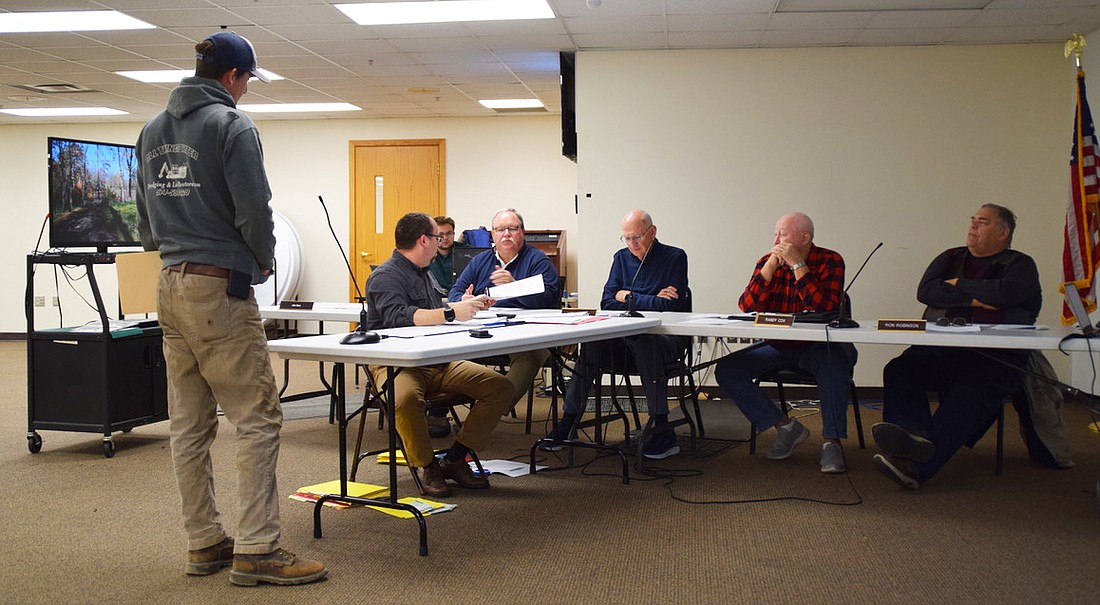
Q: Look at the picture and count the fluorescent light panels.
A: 6